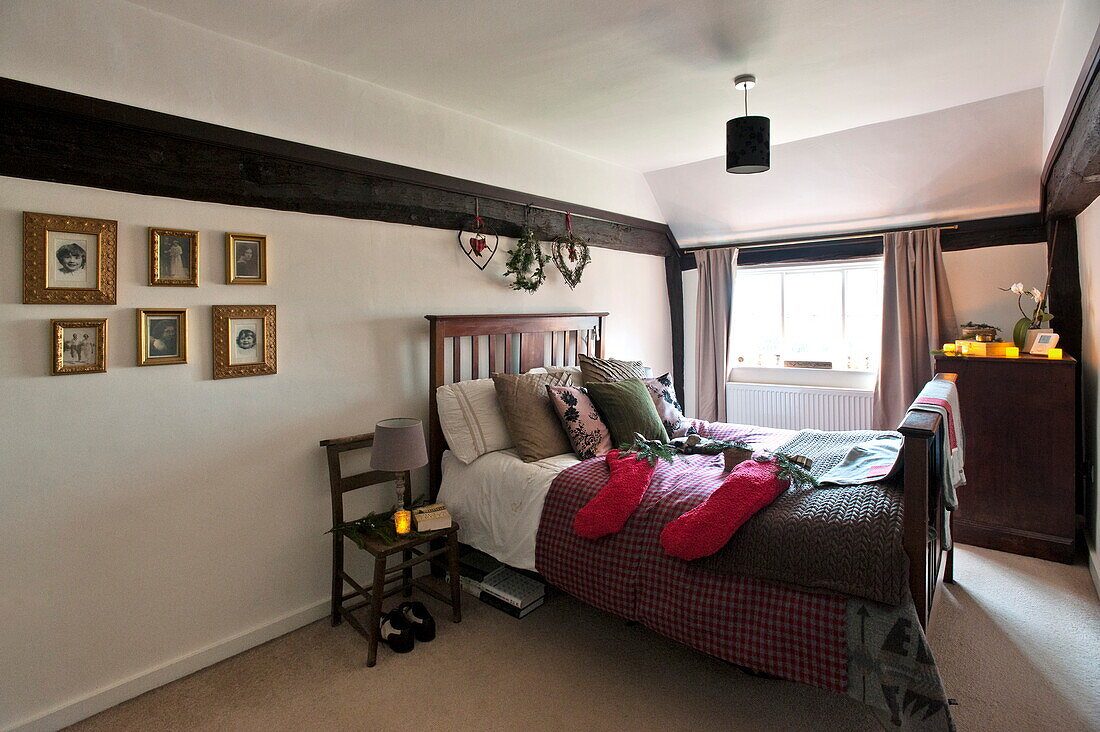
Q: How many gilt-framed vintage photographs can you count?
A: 6